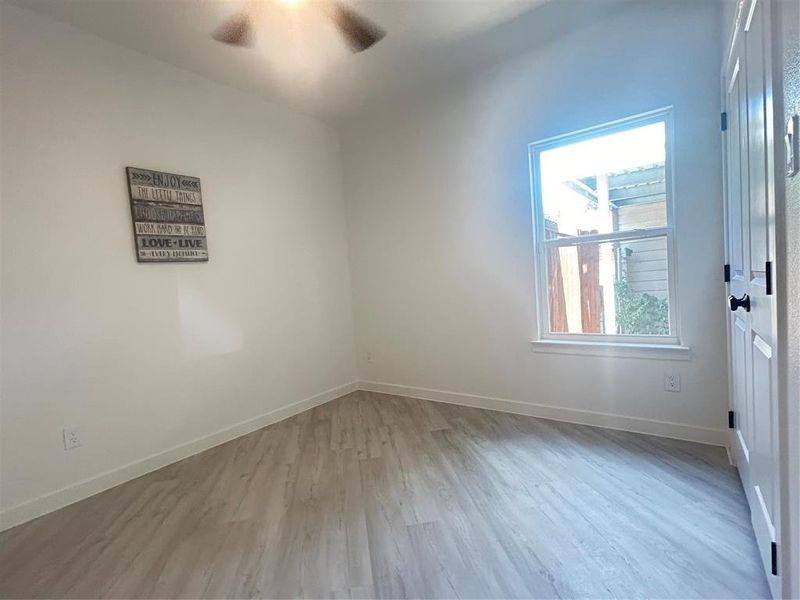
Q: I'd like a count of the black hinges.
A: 5